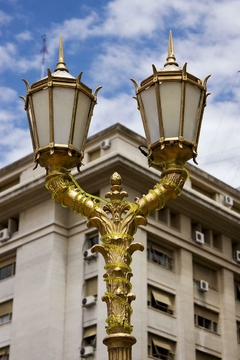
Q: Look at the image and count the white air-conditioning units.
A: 9